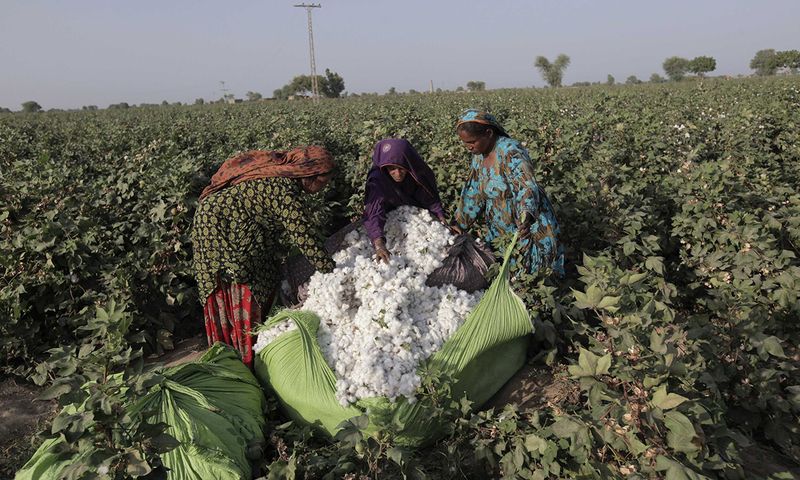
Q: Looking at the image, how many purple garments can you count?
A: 2